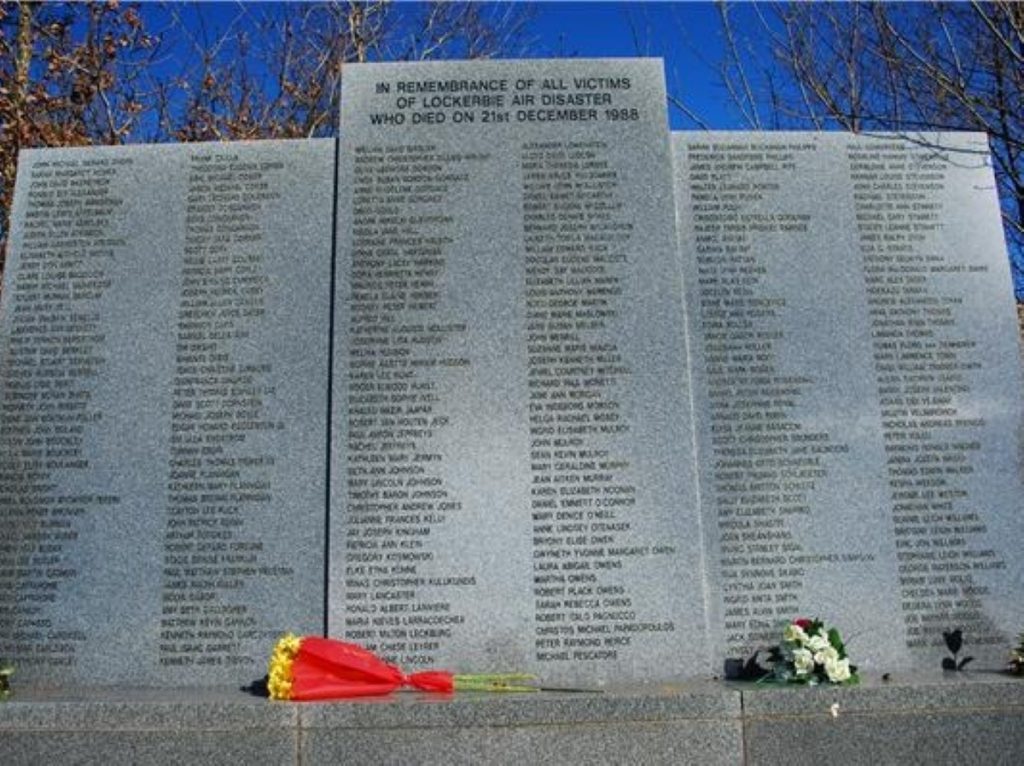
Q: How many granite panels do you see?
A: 3